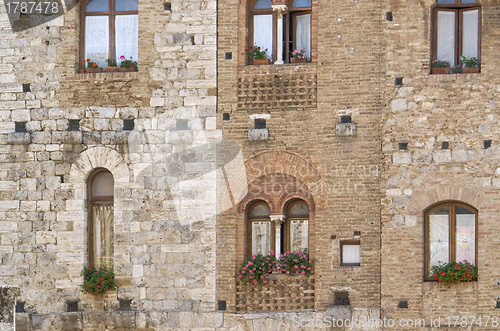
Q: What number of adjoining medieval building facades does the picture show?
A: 3